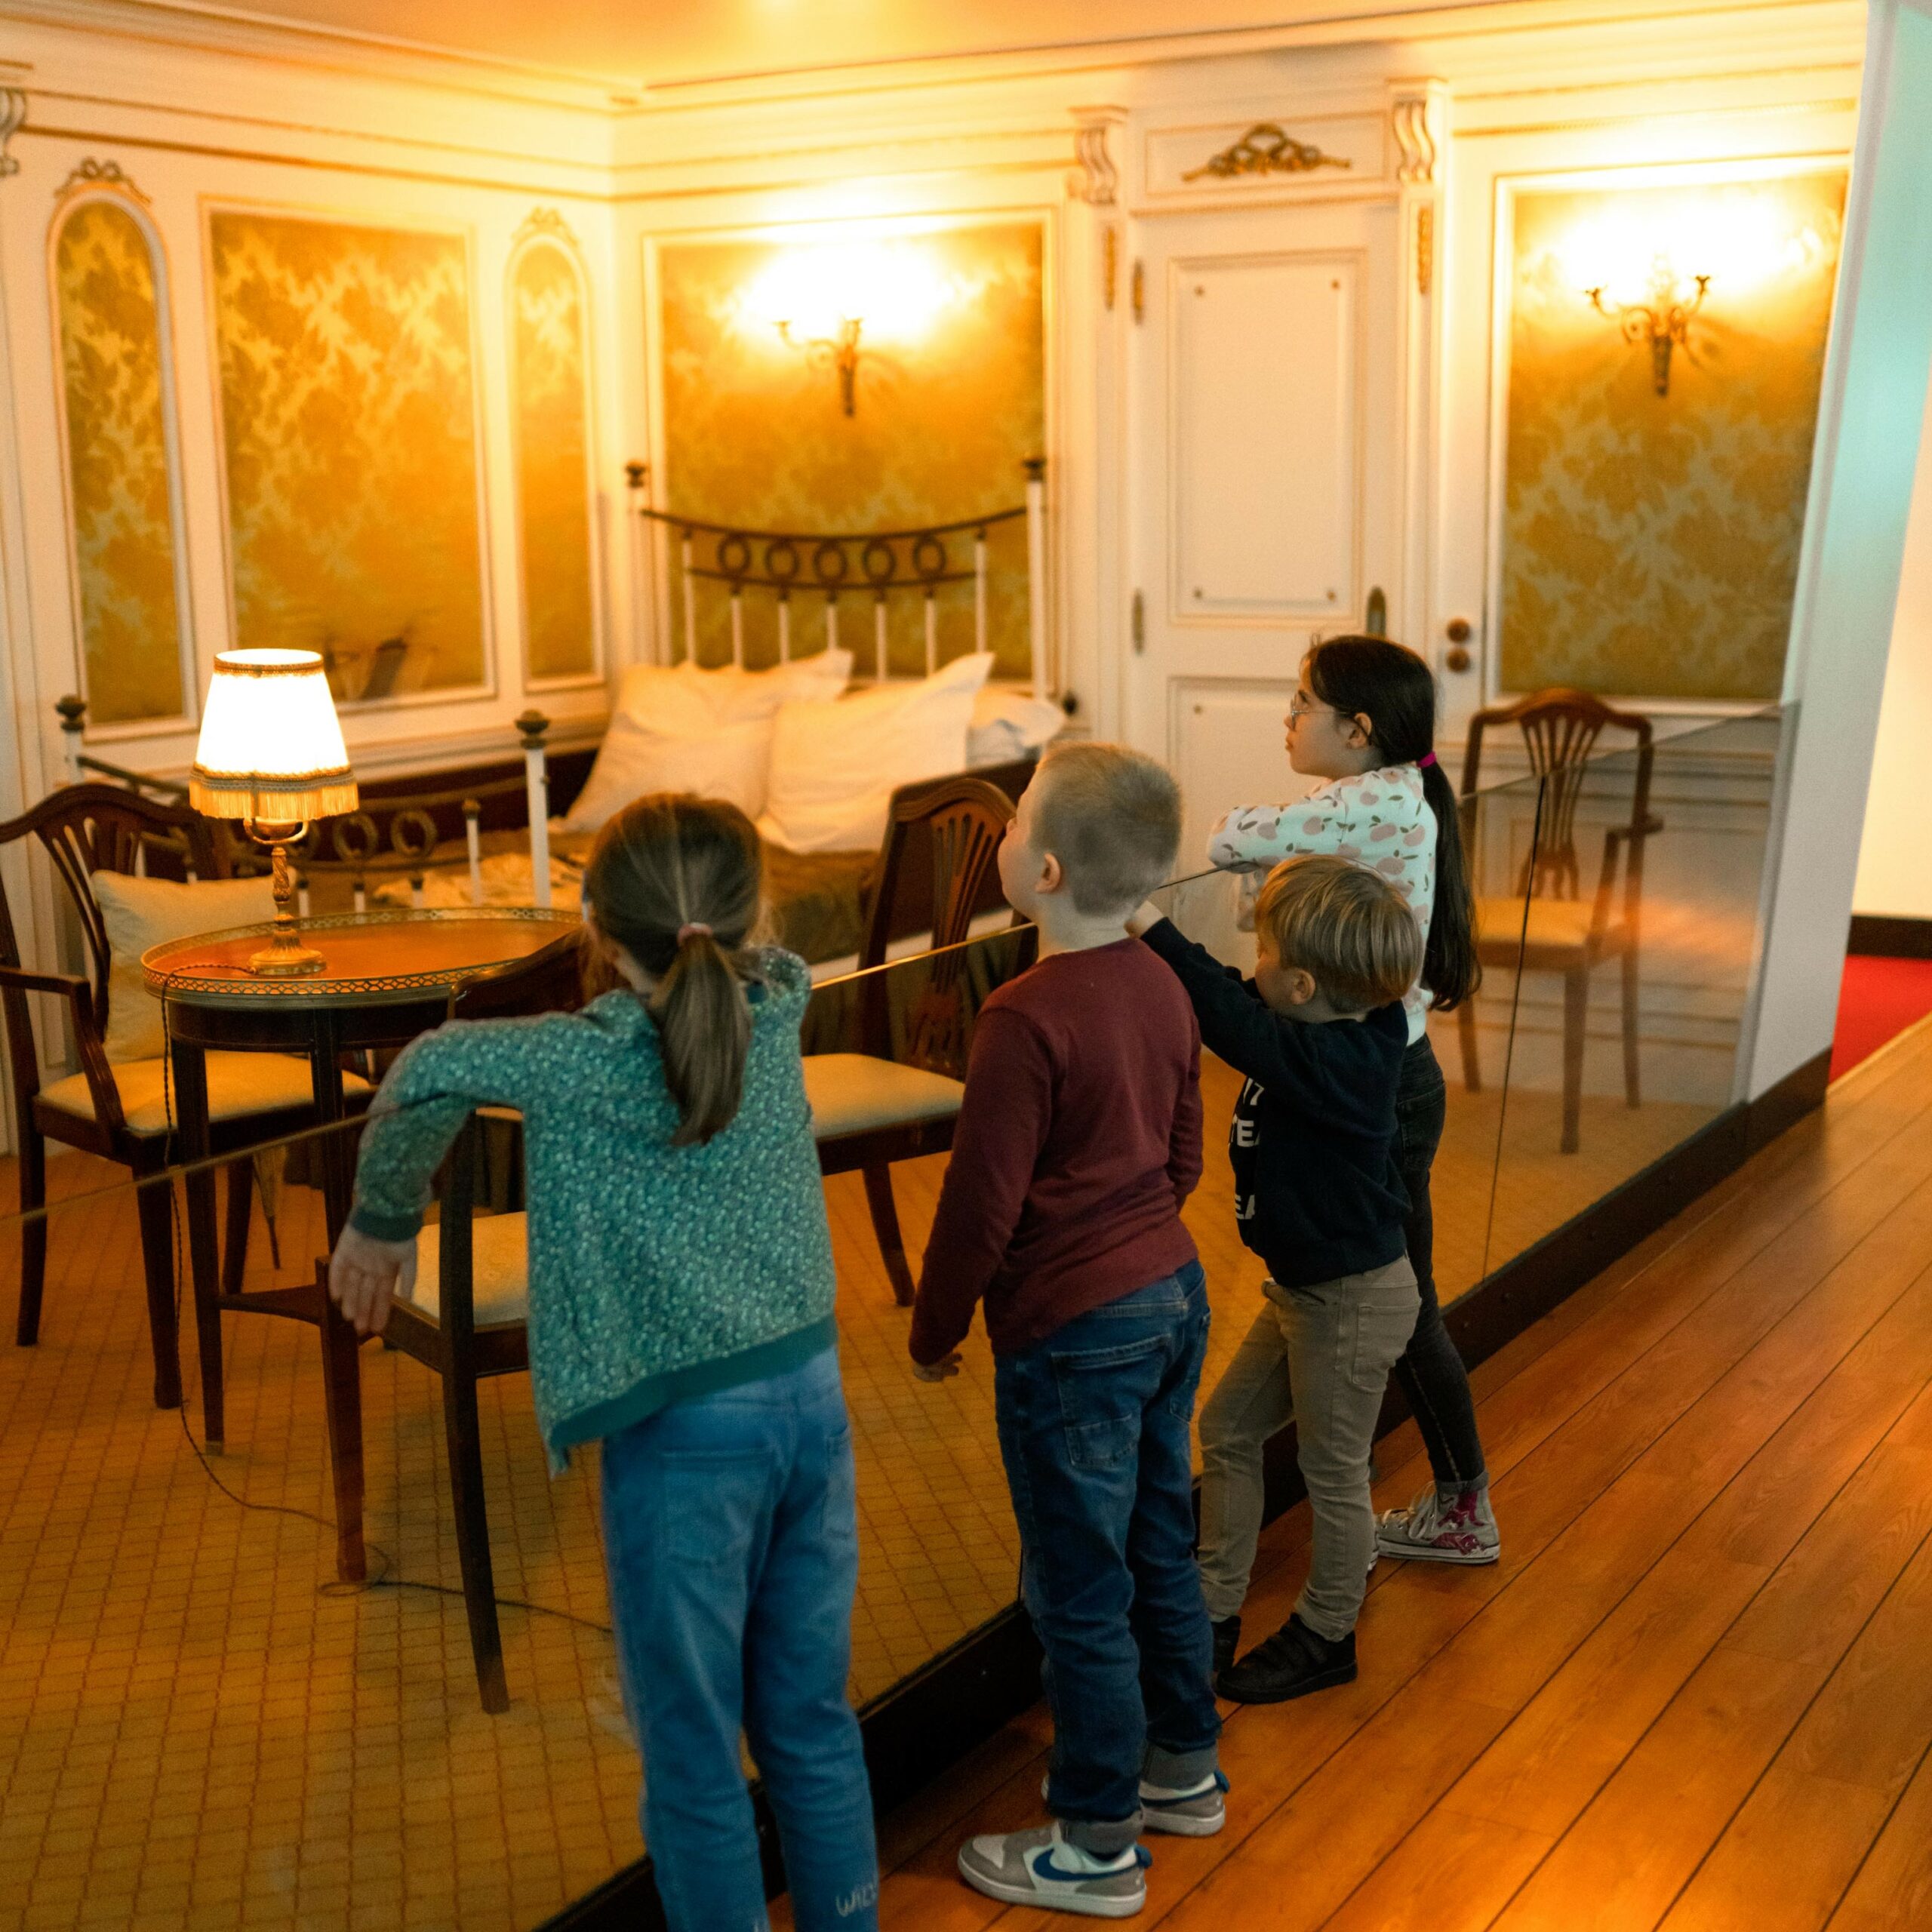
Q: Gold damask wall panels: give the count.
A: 5